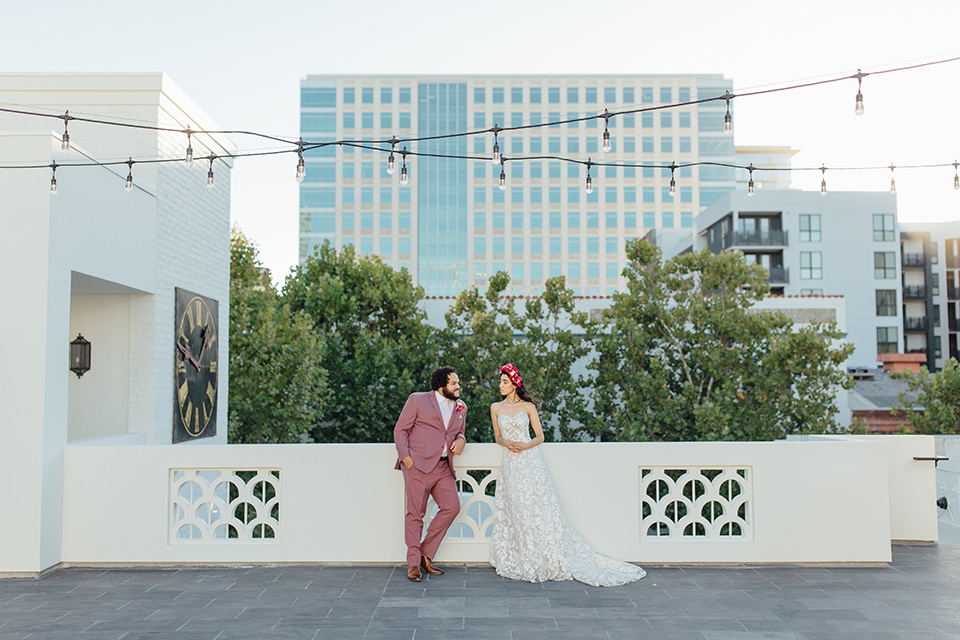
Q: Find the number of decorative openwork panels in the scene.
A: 3